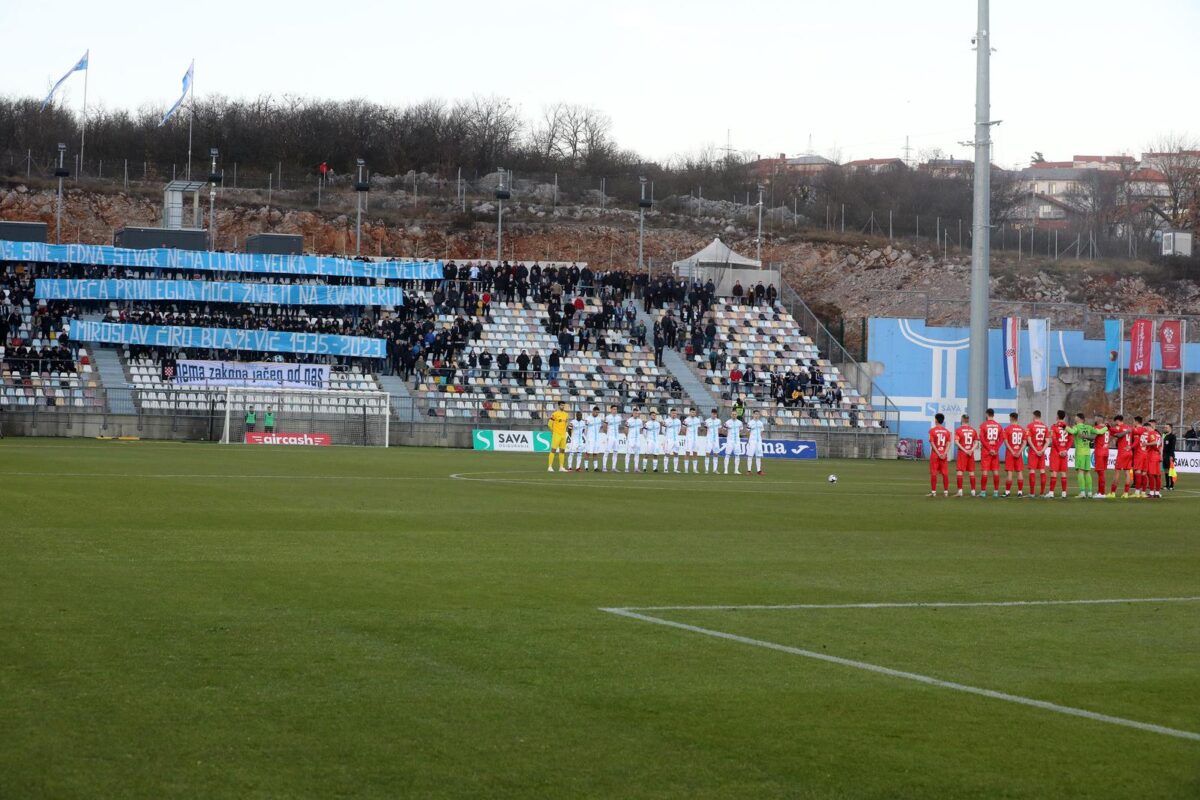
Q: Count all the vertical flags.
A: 5